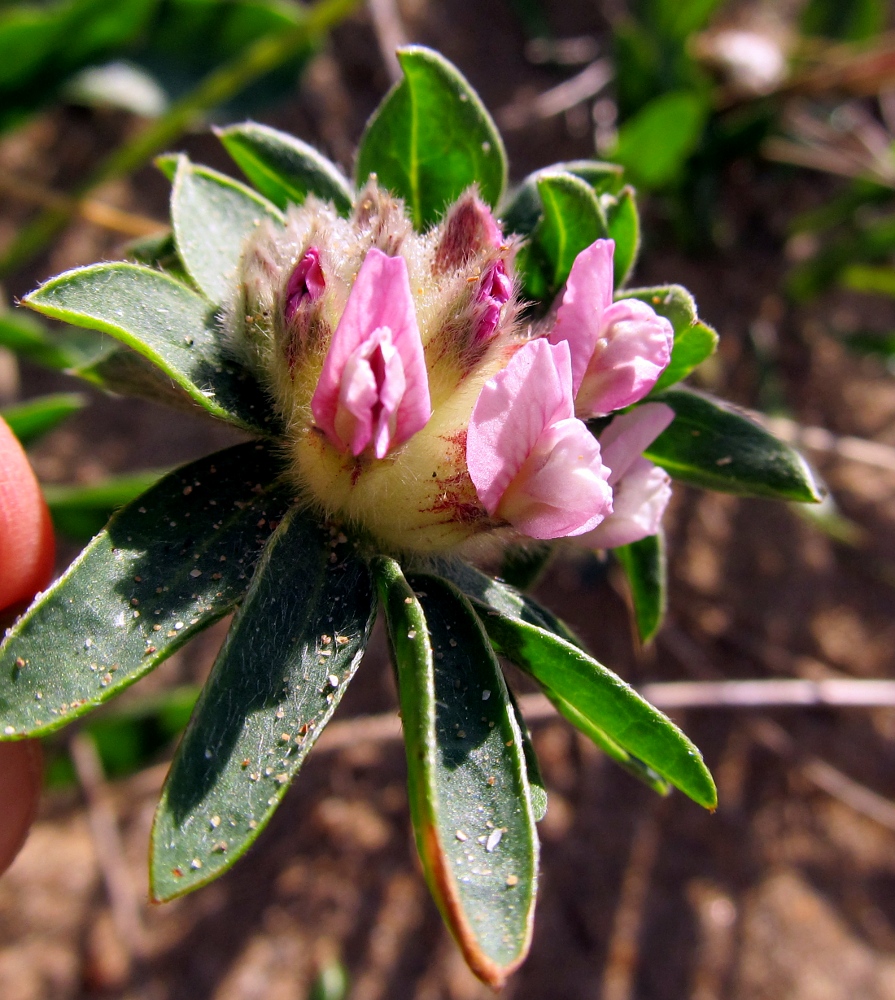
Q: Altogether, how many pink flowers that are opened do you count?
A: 4